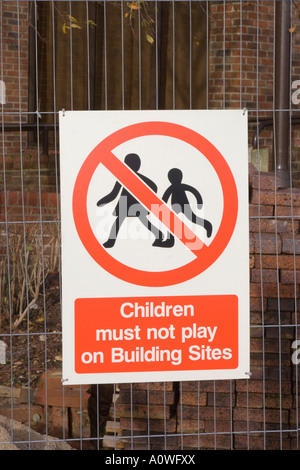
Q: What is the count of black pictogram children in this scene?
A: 2